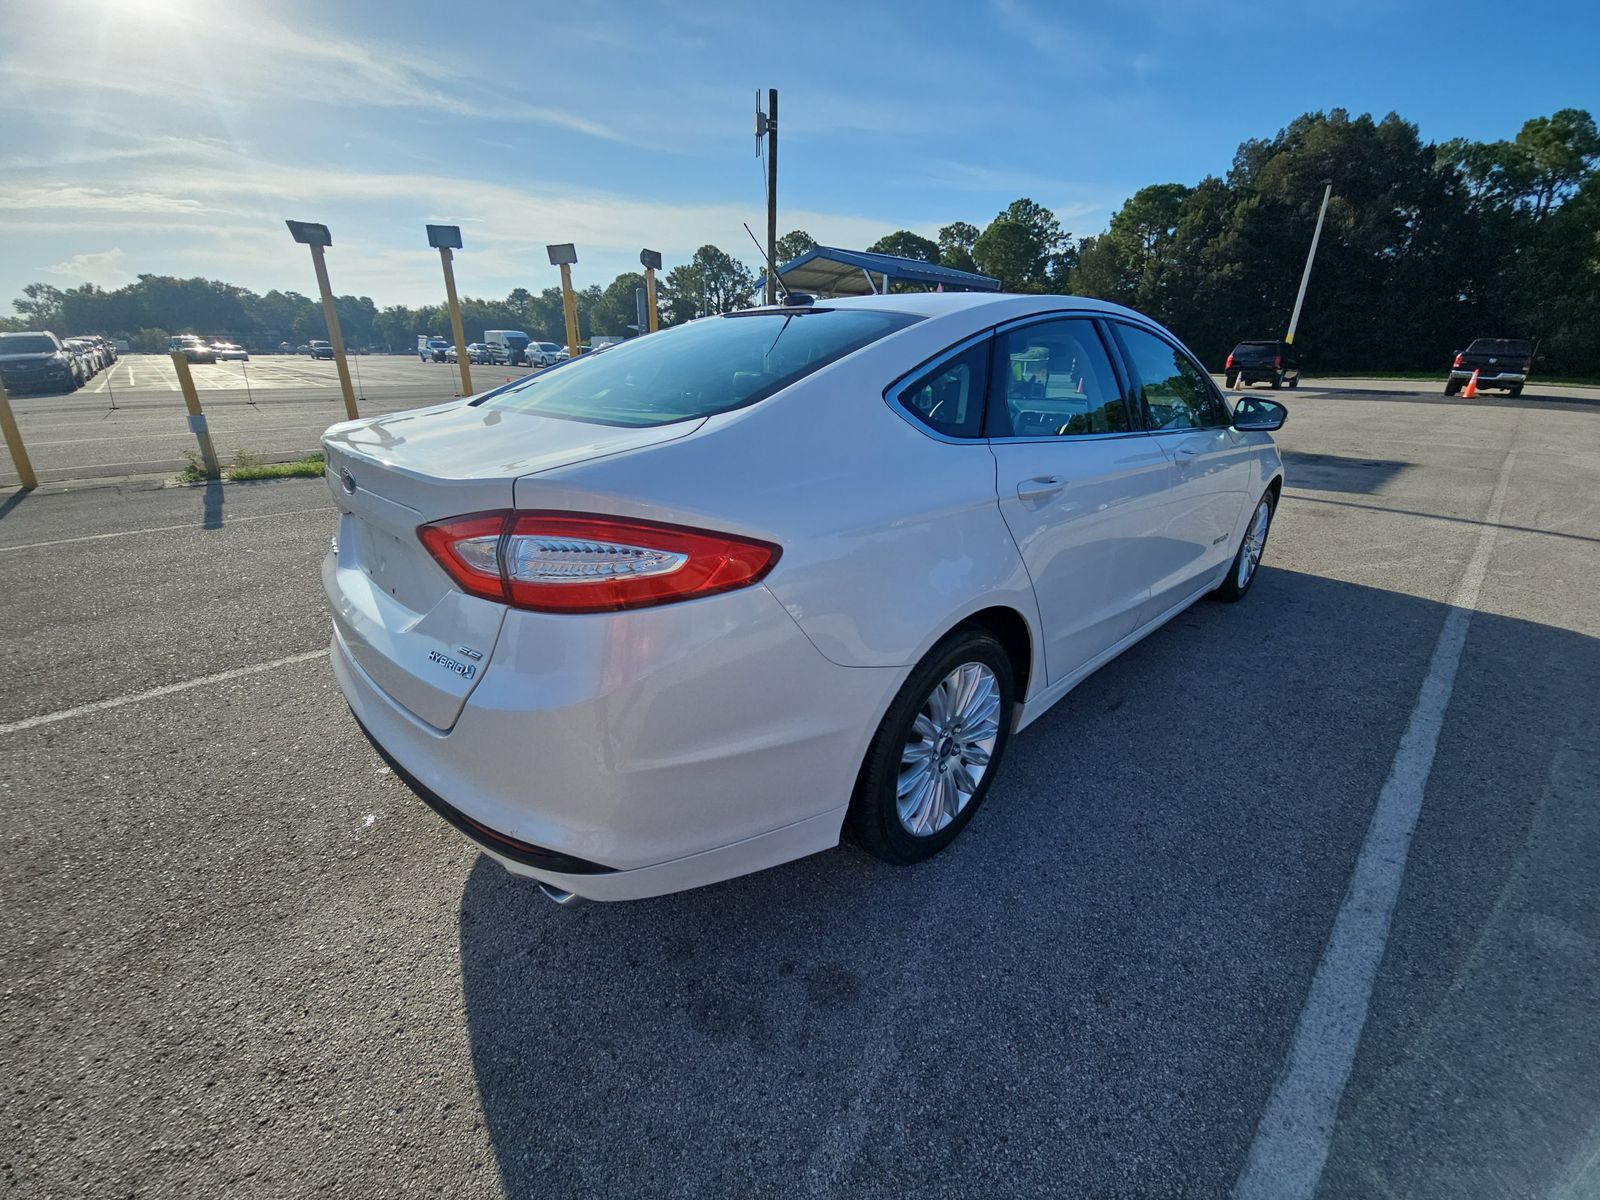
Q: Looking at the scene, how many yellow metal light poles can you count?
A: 4